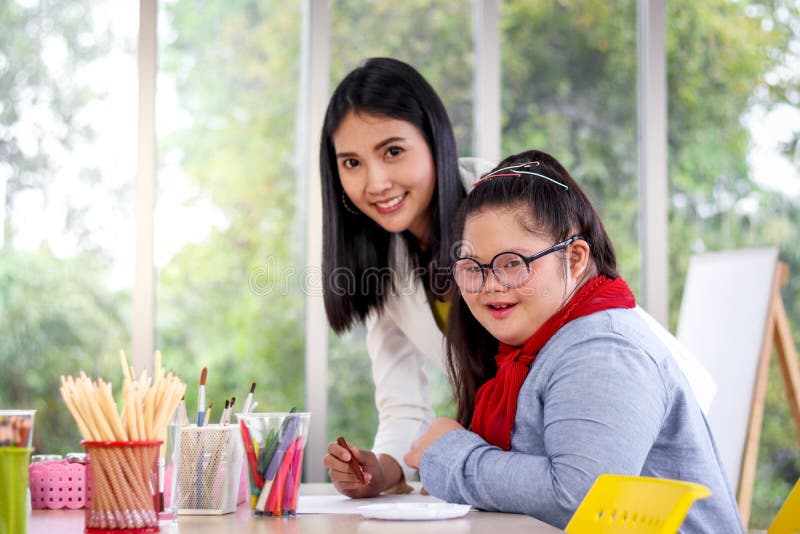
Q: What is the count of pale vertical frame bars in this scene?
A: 4